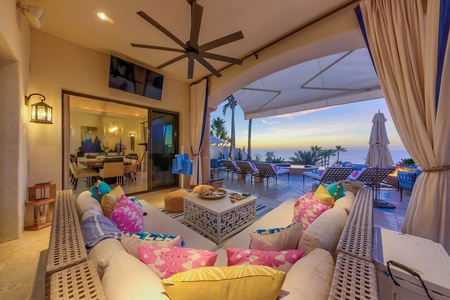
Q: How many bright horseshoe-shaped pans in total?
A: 0